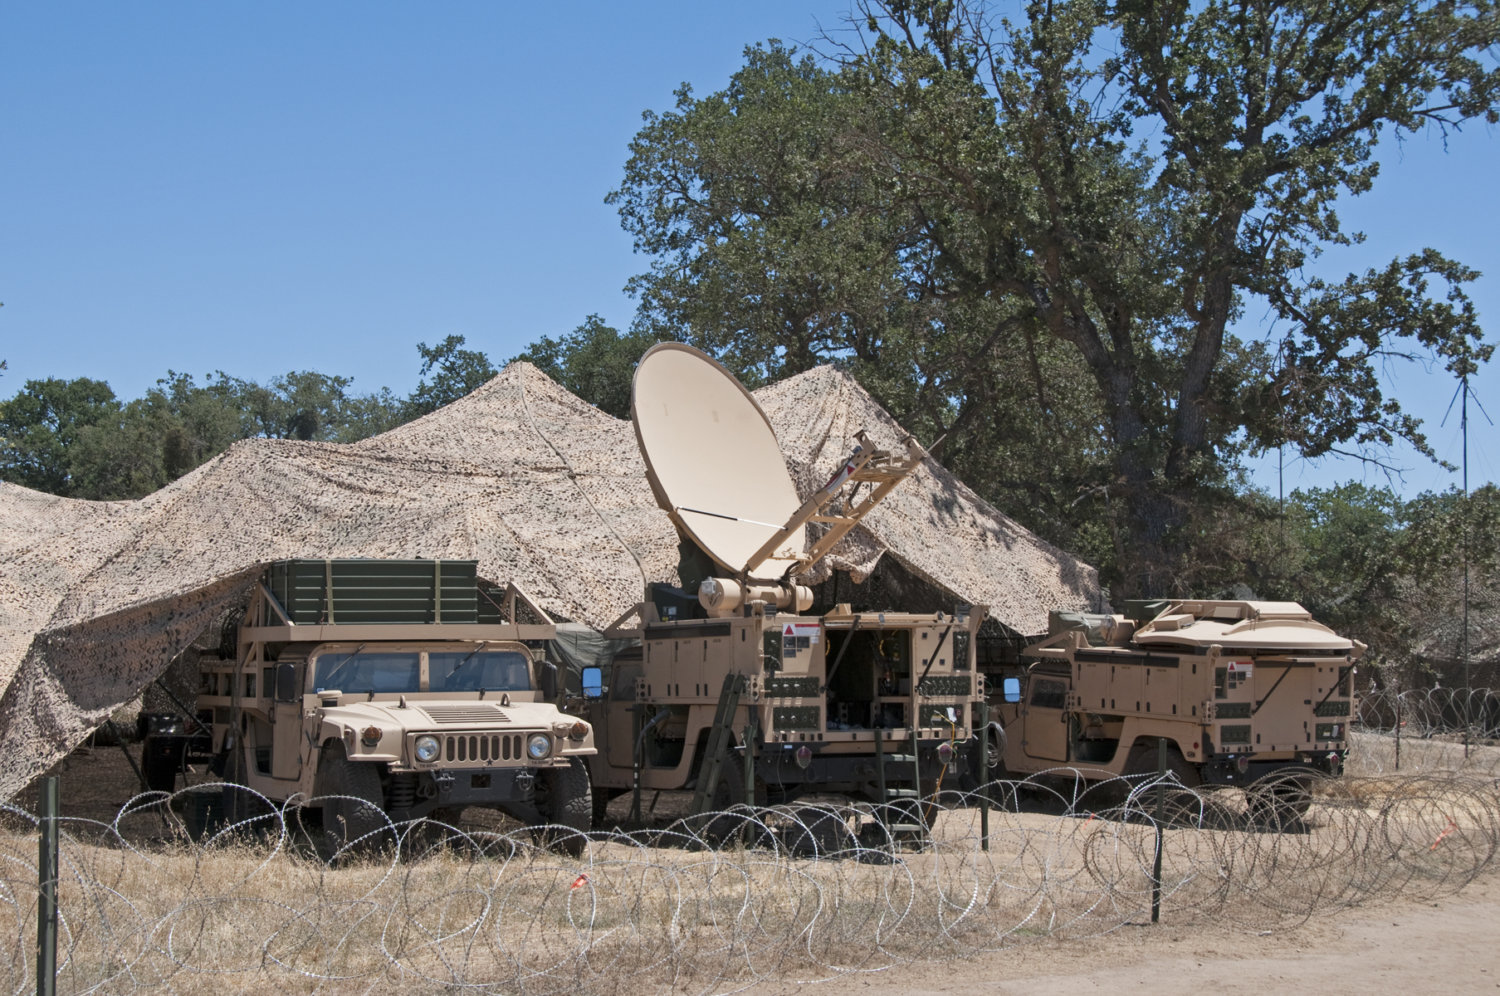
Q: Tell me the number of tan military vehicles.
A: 3